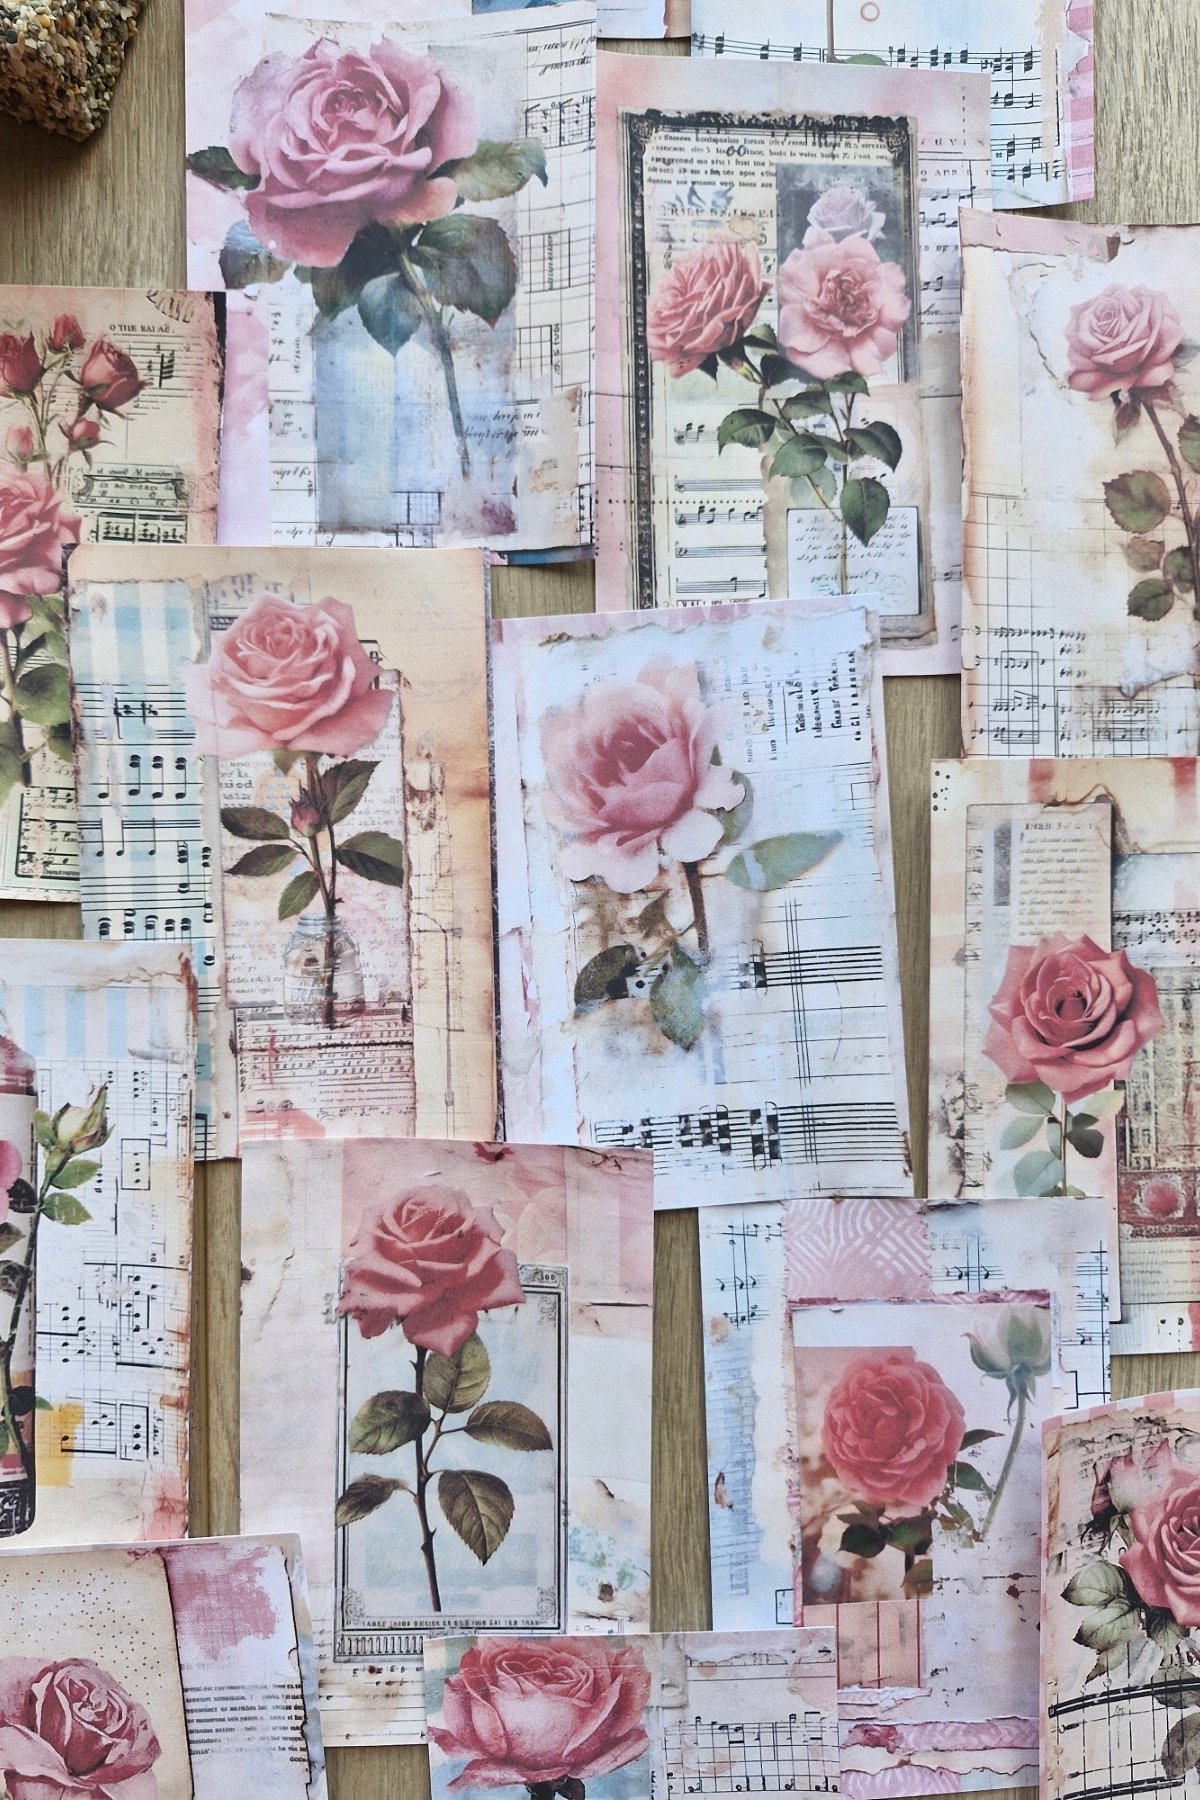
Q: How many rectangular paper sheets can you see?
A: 15